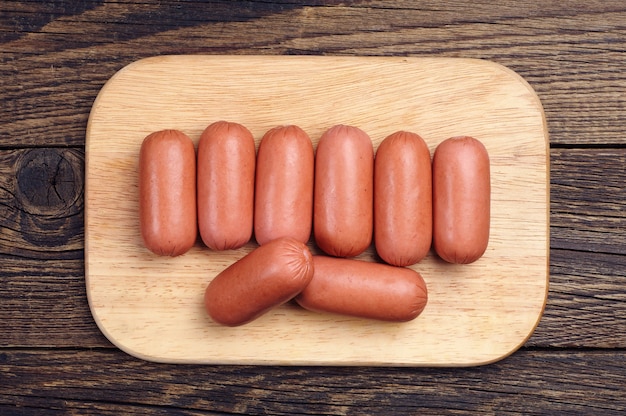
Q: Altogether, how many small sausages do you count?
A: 8